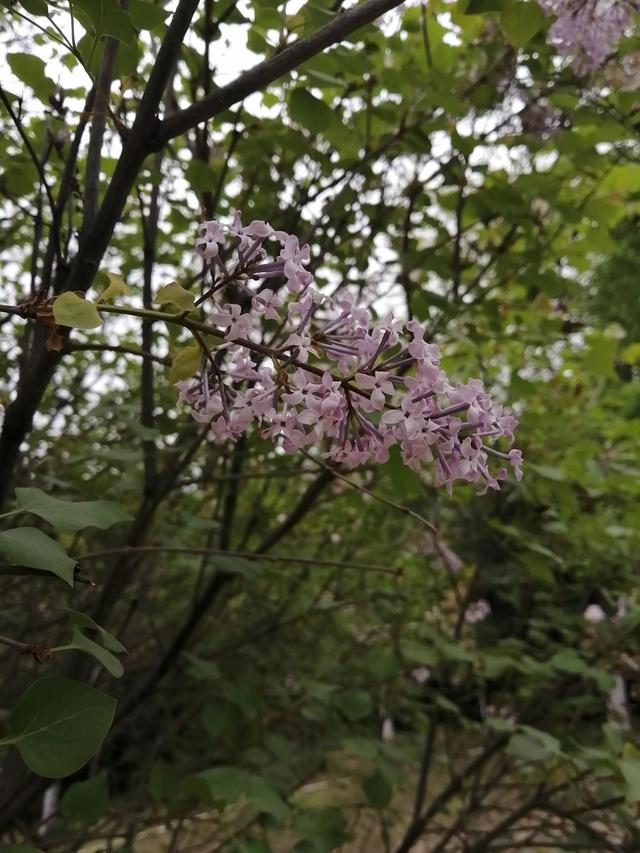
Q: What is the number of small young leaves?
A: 4